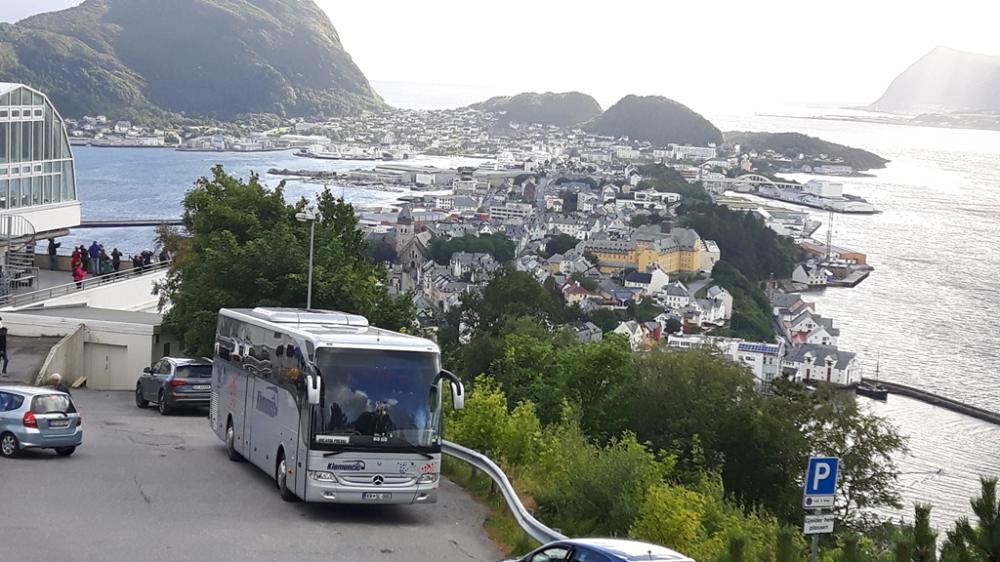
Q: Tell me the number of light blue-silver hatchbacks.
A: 1